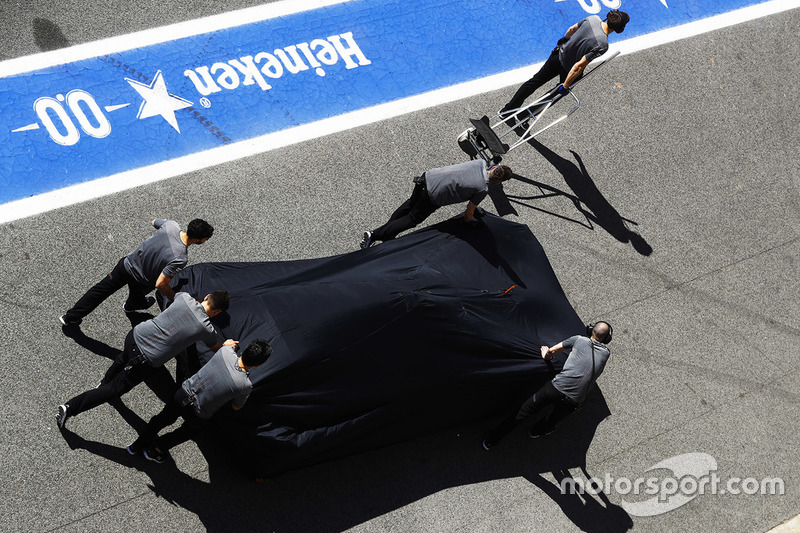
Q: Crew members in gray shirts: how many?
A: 6